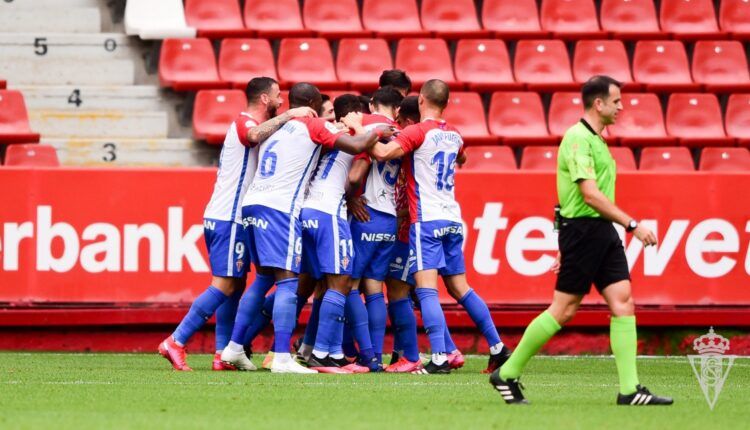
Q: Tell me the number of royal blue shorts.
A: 6